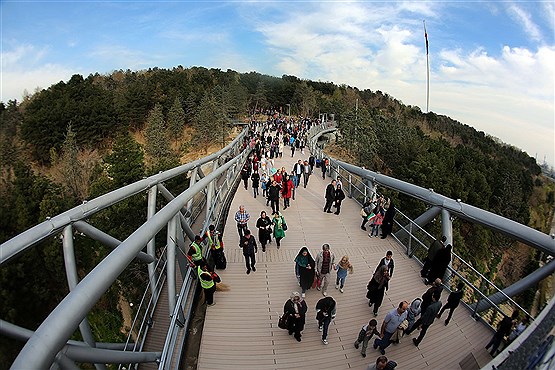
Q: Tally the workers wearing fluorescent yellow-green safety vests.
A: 3